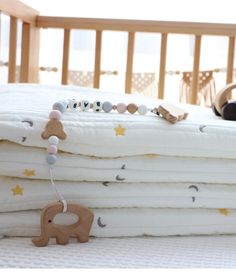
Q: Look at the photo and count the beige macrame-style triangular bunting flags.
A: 3